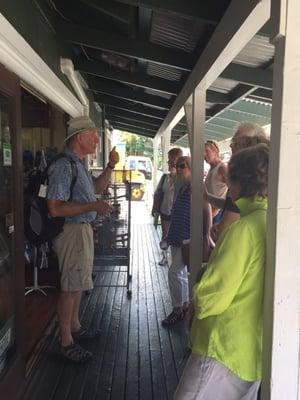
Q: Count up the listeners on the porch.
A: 5